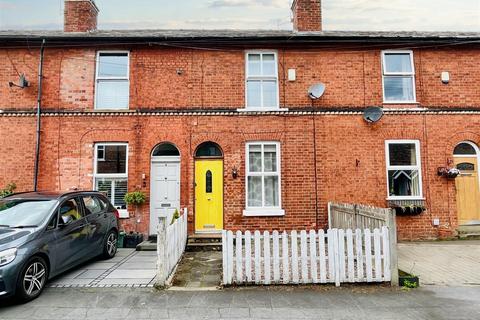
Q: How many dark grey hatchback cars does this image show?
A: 1